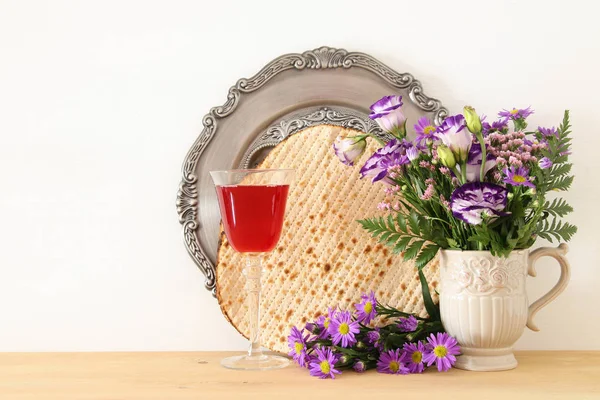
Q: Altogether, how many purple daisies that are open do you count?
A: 11